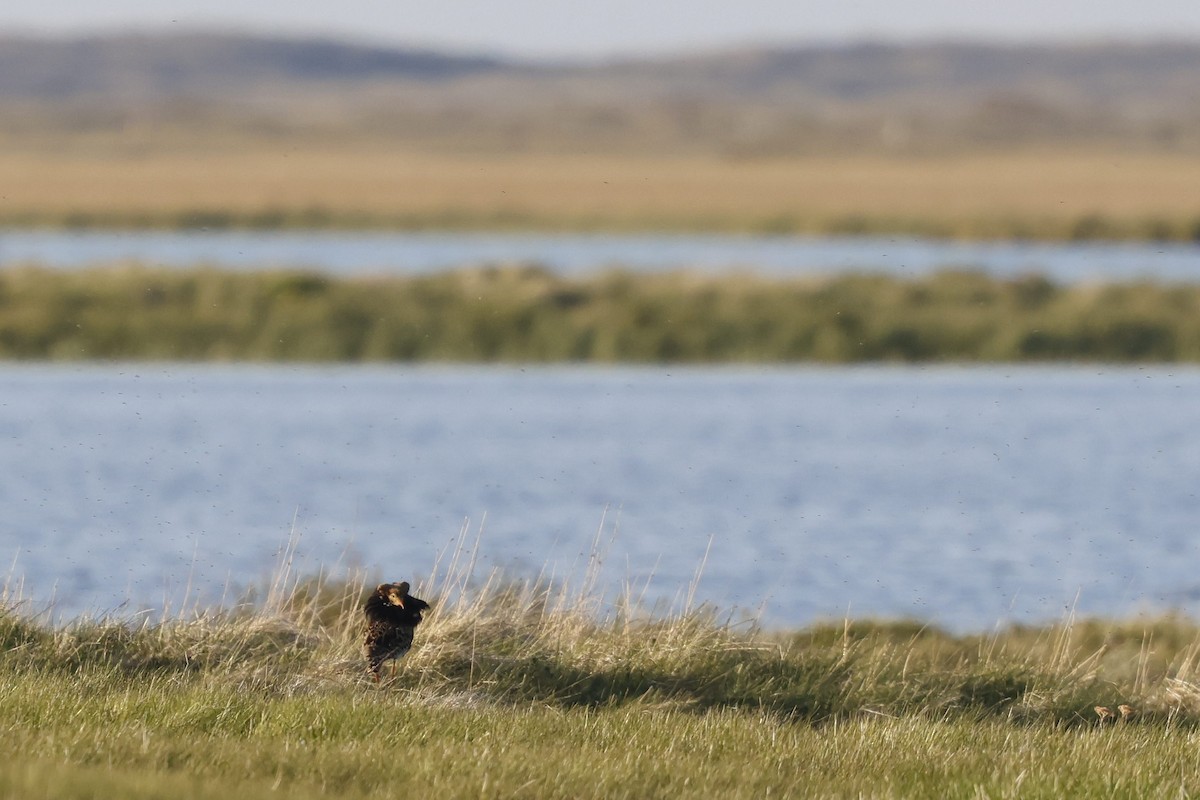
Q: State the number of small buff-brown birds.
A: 2